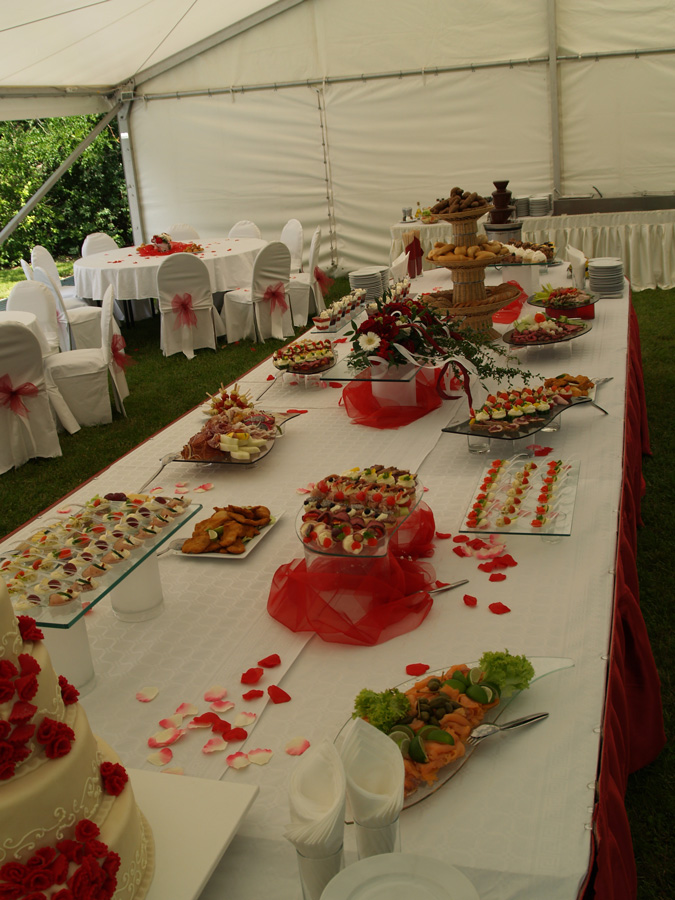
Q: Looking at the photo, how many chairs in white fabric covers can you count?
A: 13